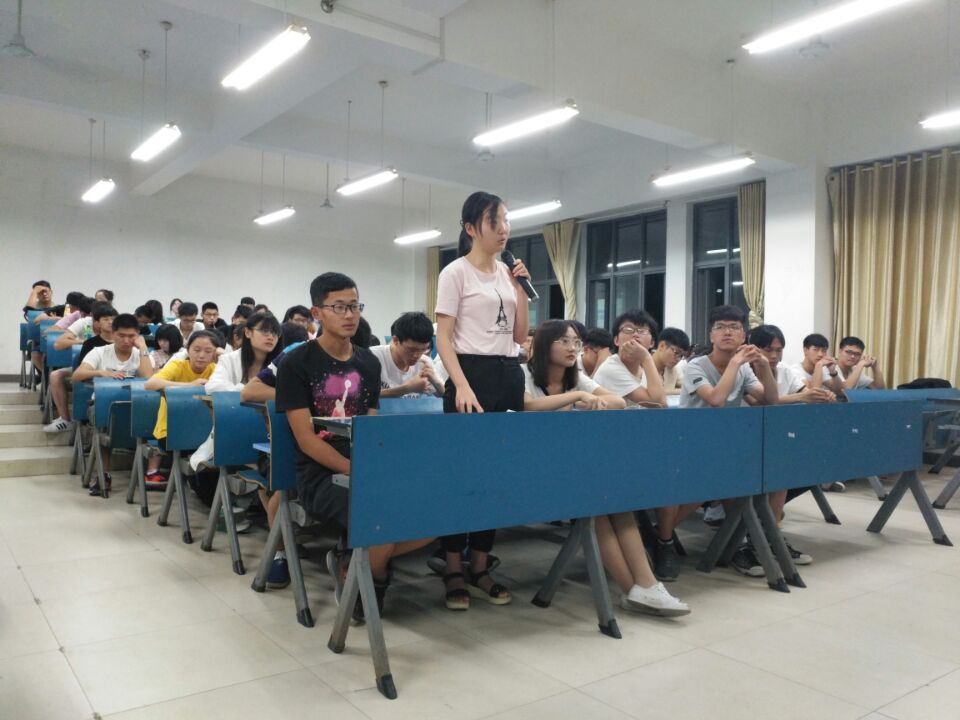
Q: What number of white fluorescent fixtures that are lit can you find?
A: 11